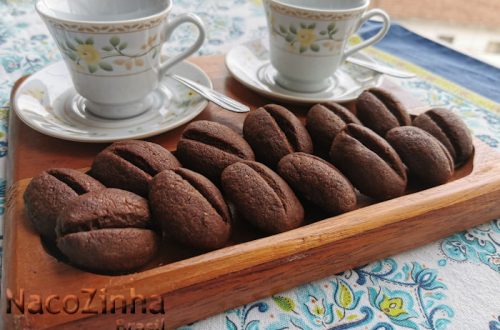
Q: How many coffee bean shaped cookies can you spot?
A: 13